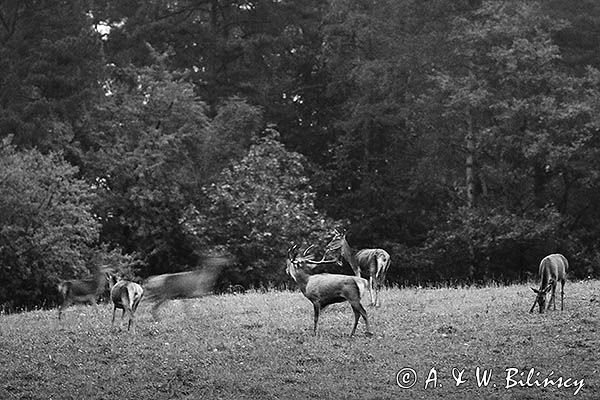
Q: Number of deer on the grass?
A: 6